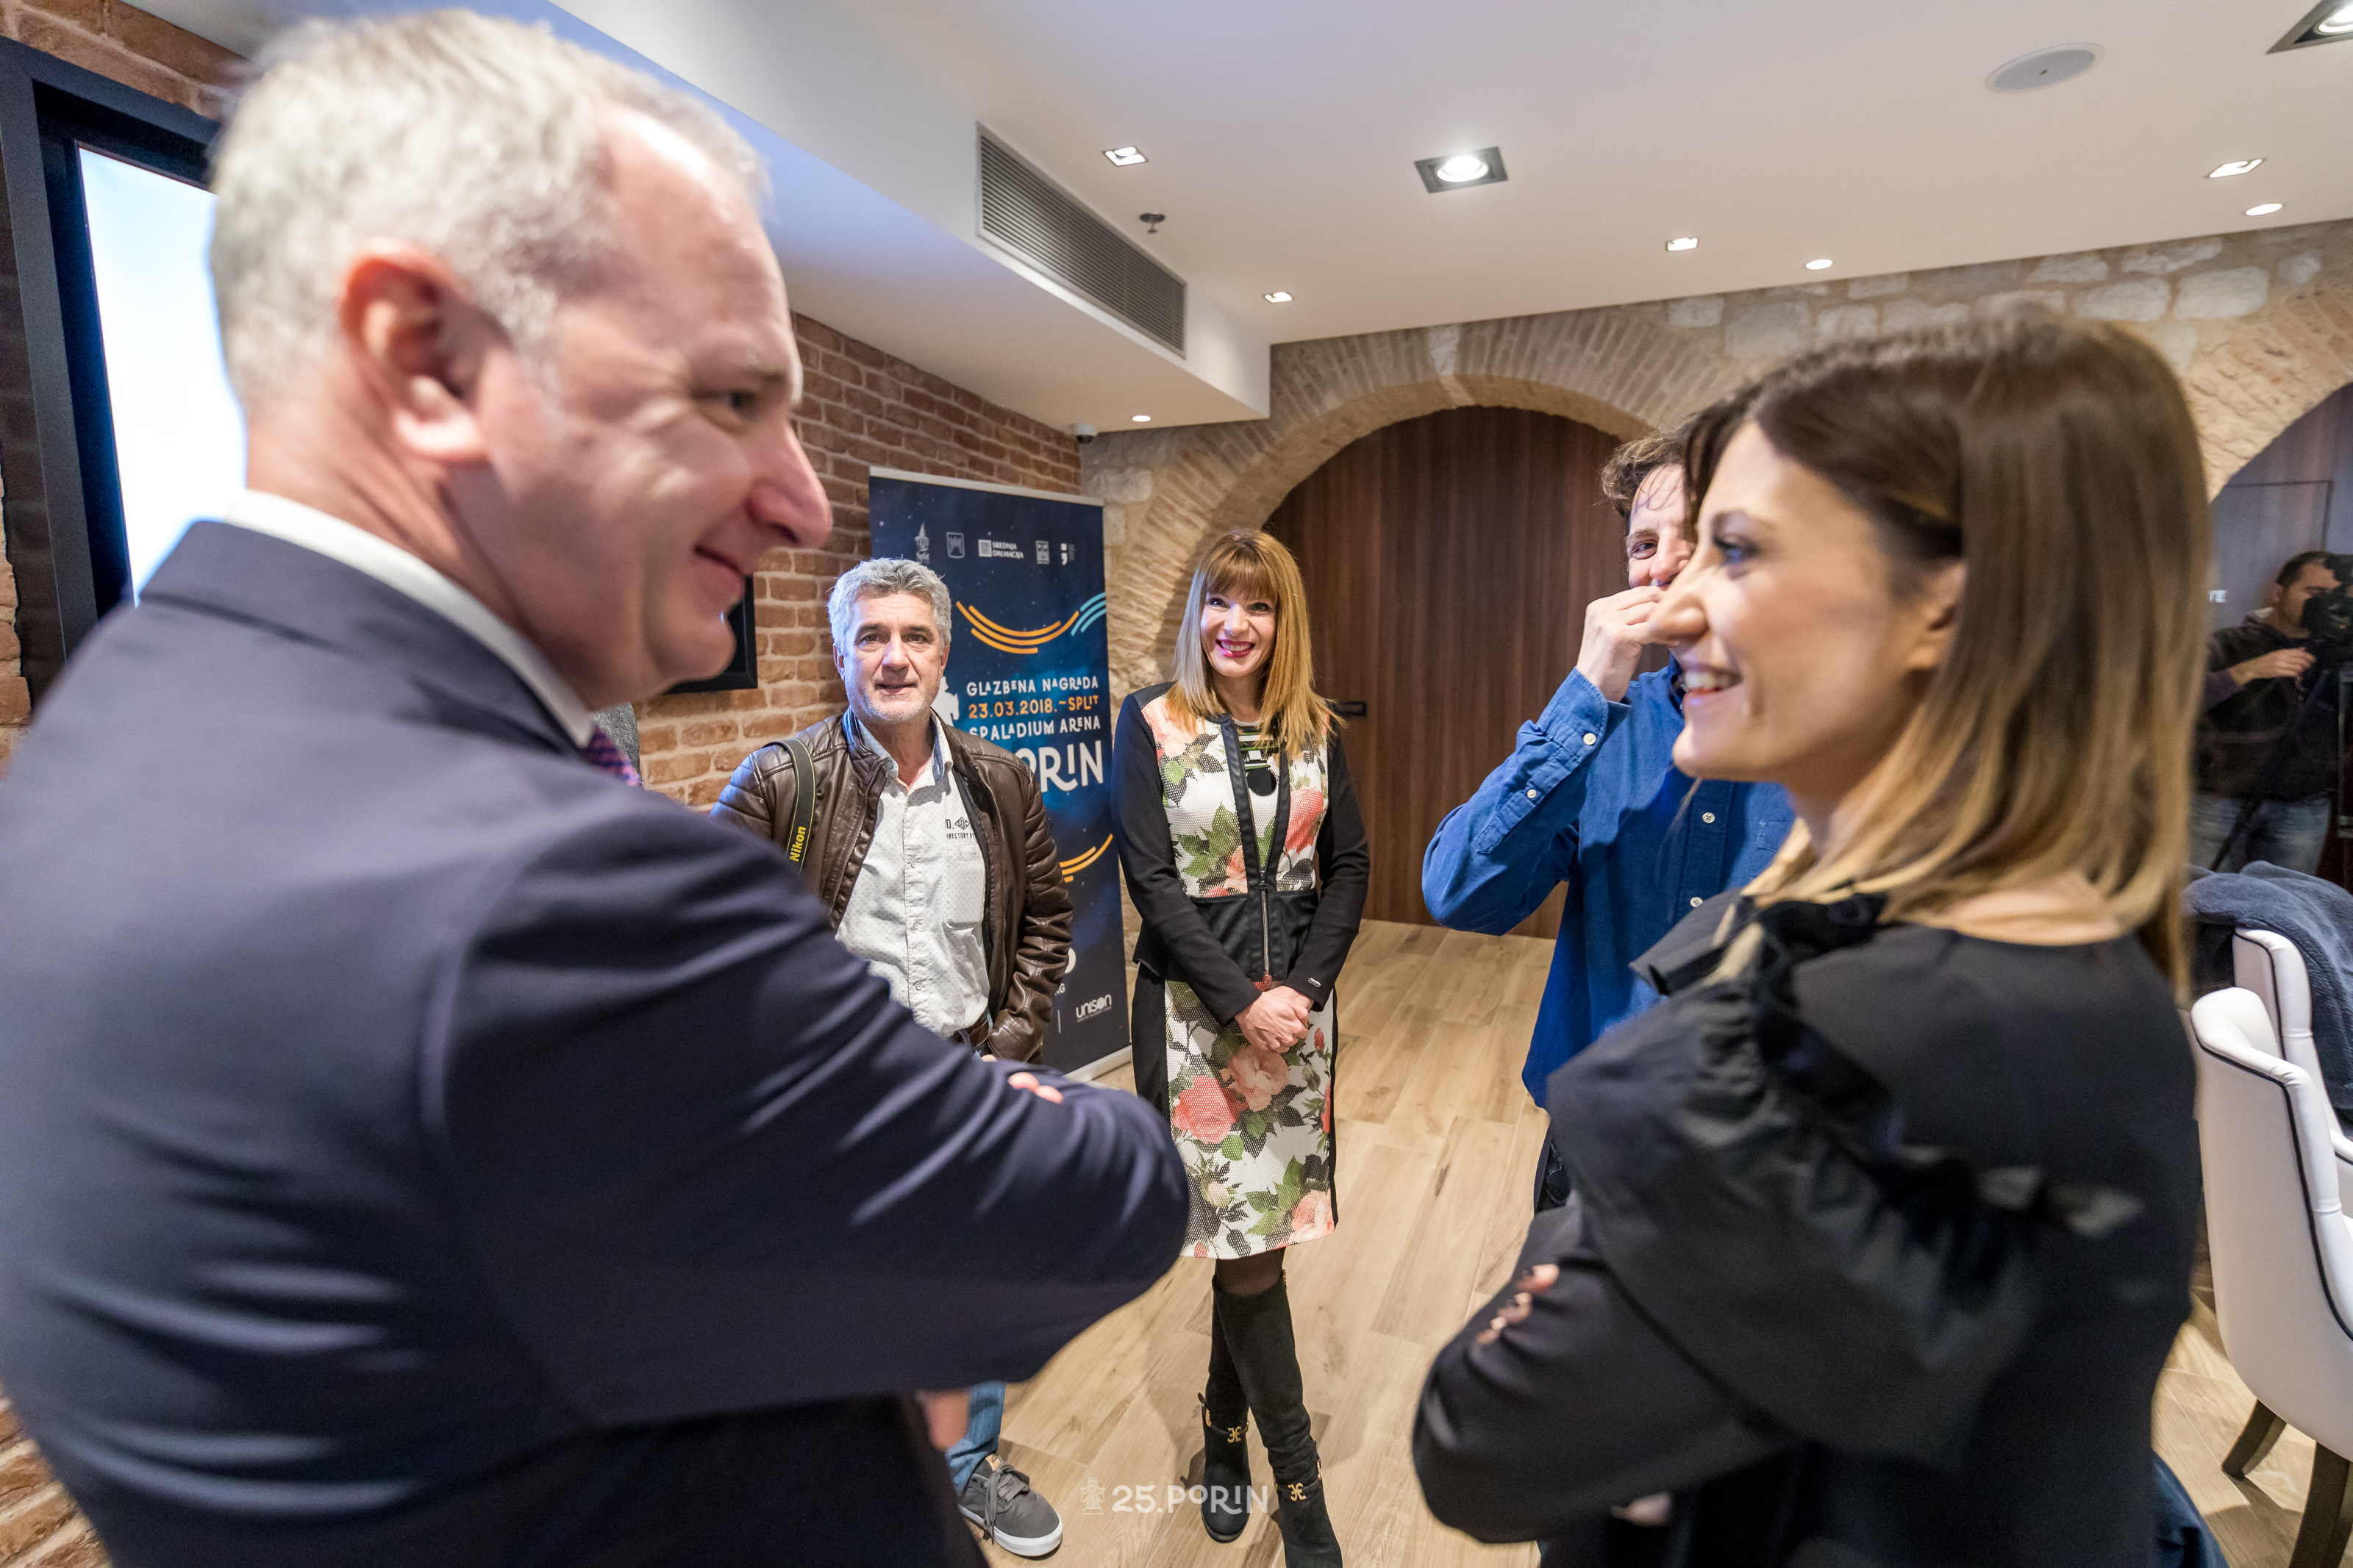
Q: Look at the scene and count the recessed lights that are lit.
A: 9